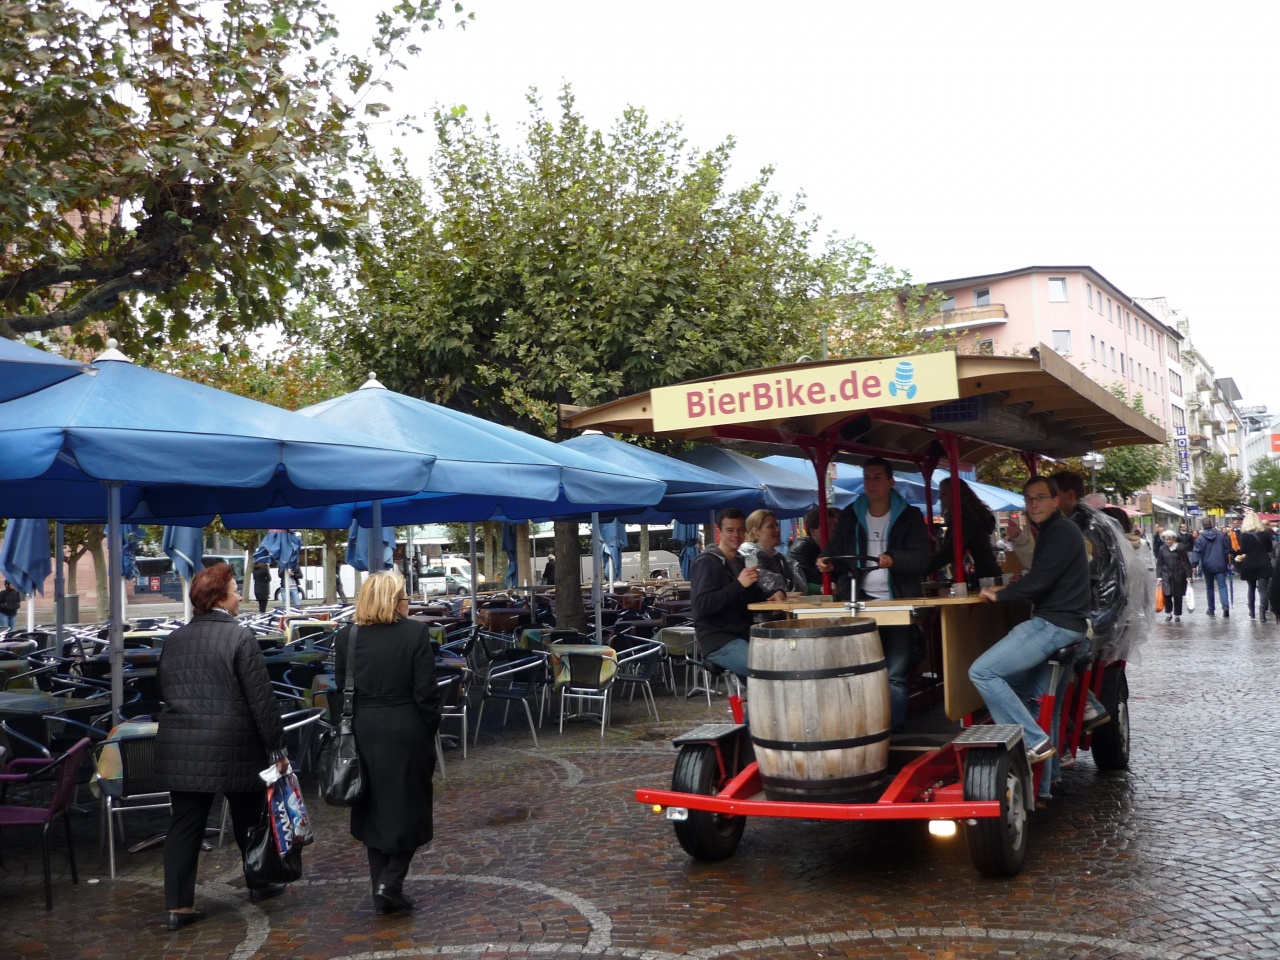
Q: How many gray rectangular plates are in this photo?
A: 2